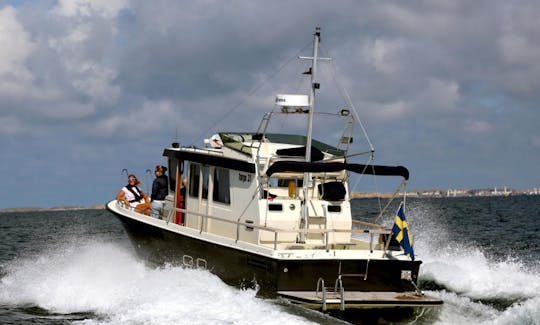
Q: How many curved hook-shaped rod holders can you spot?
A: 2